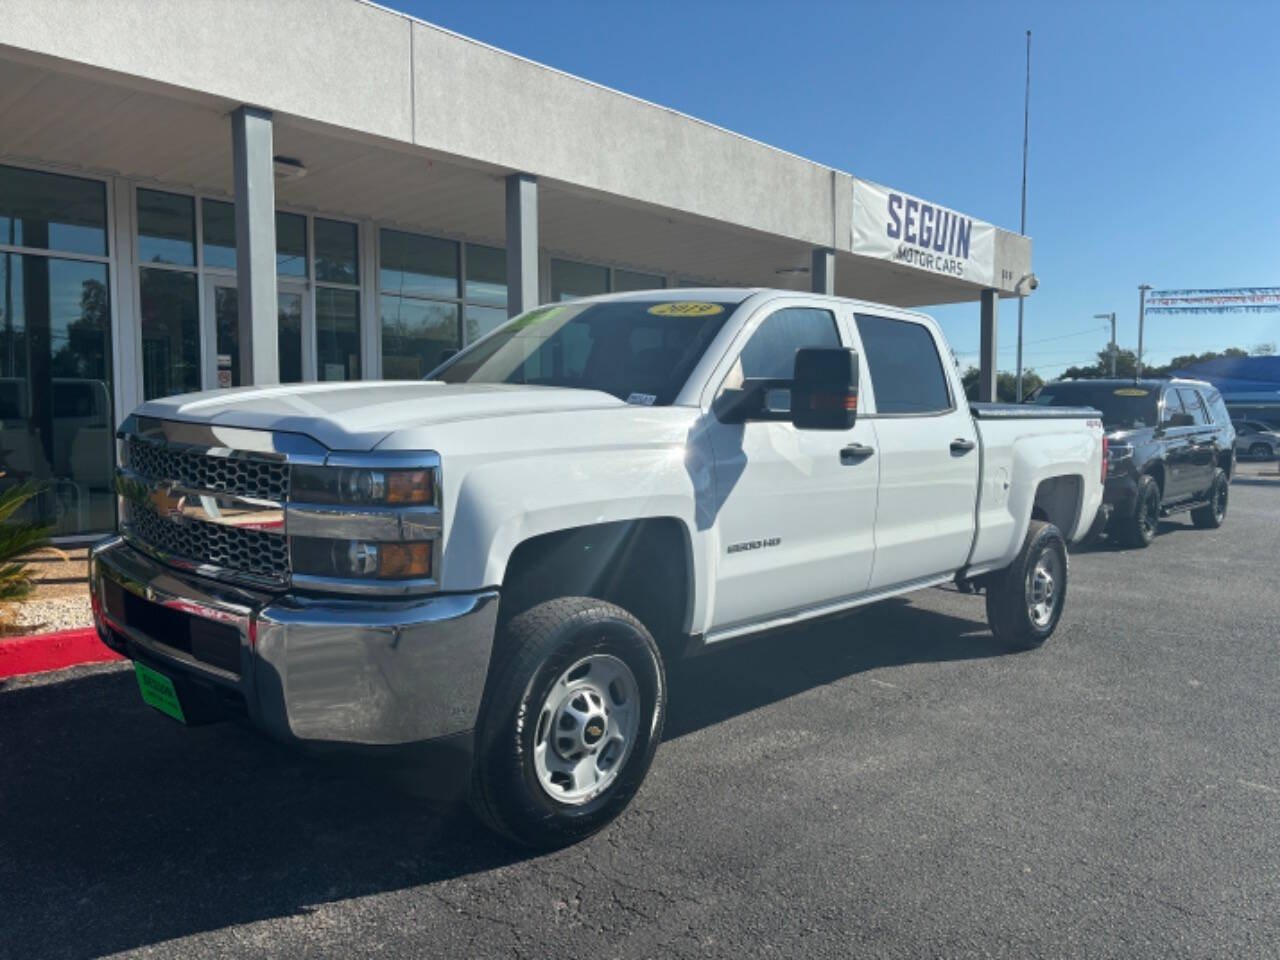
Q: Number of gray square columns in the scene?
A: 4